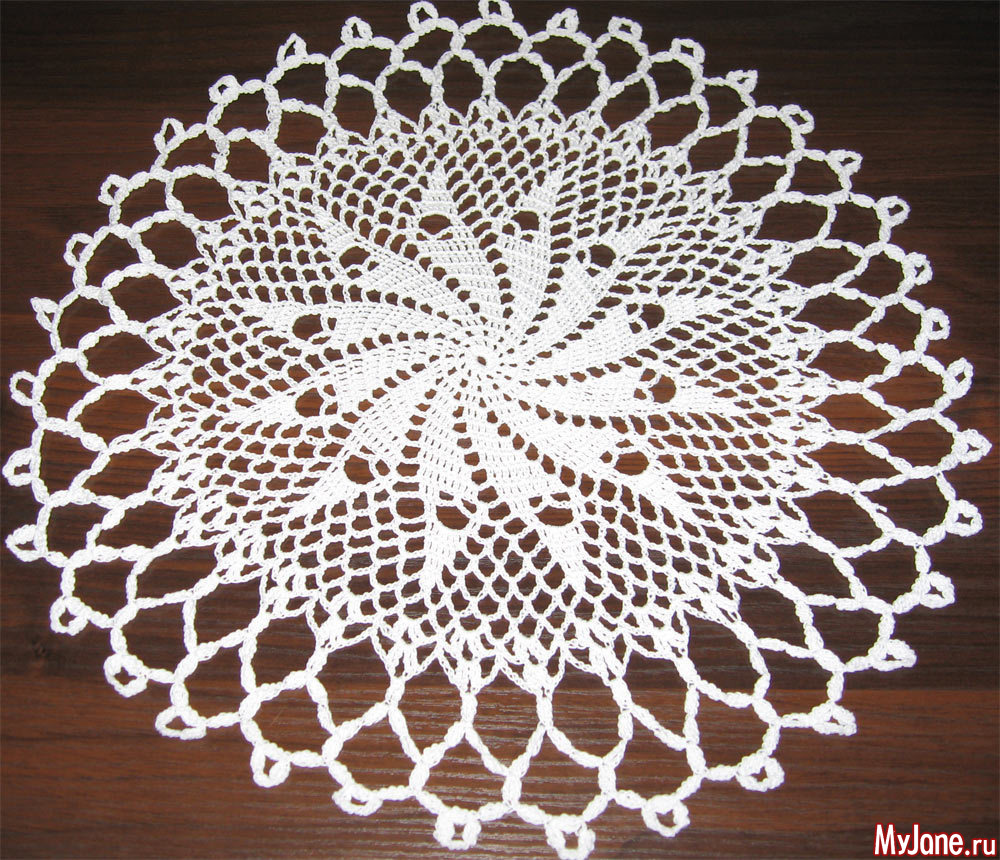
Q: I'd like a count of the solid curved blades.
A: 12